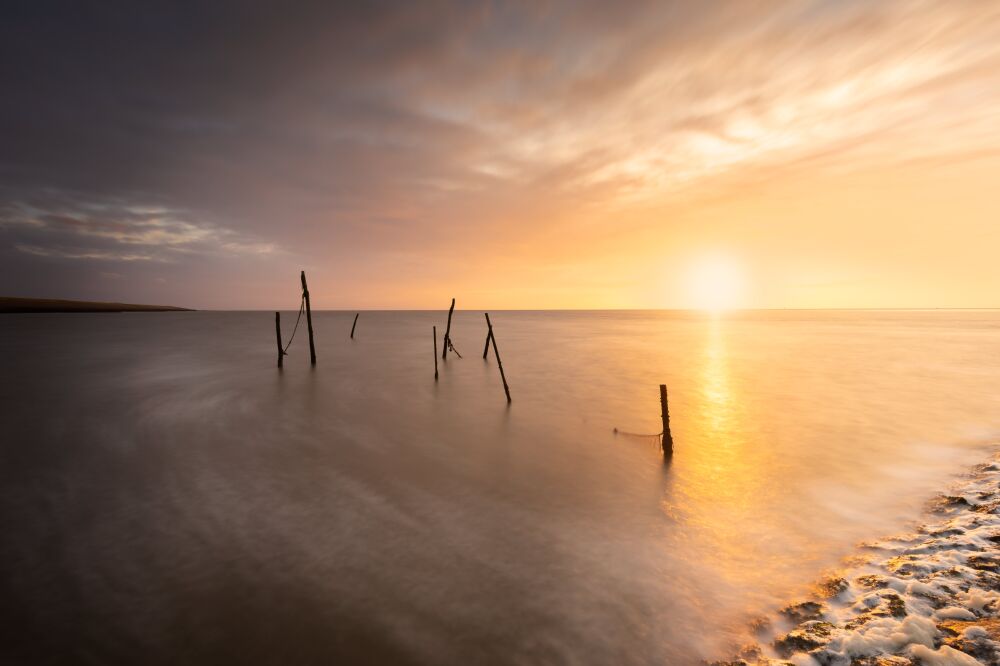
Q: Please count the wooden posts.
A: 8